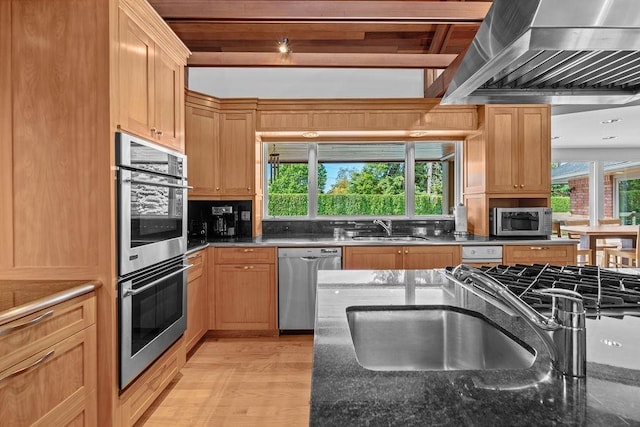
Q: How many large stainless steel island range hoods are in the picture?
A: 1